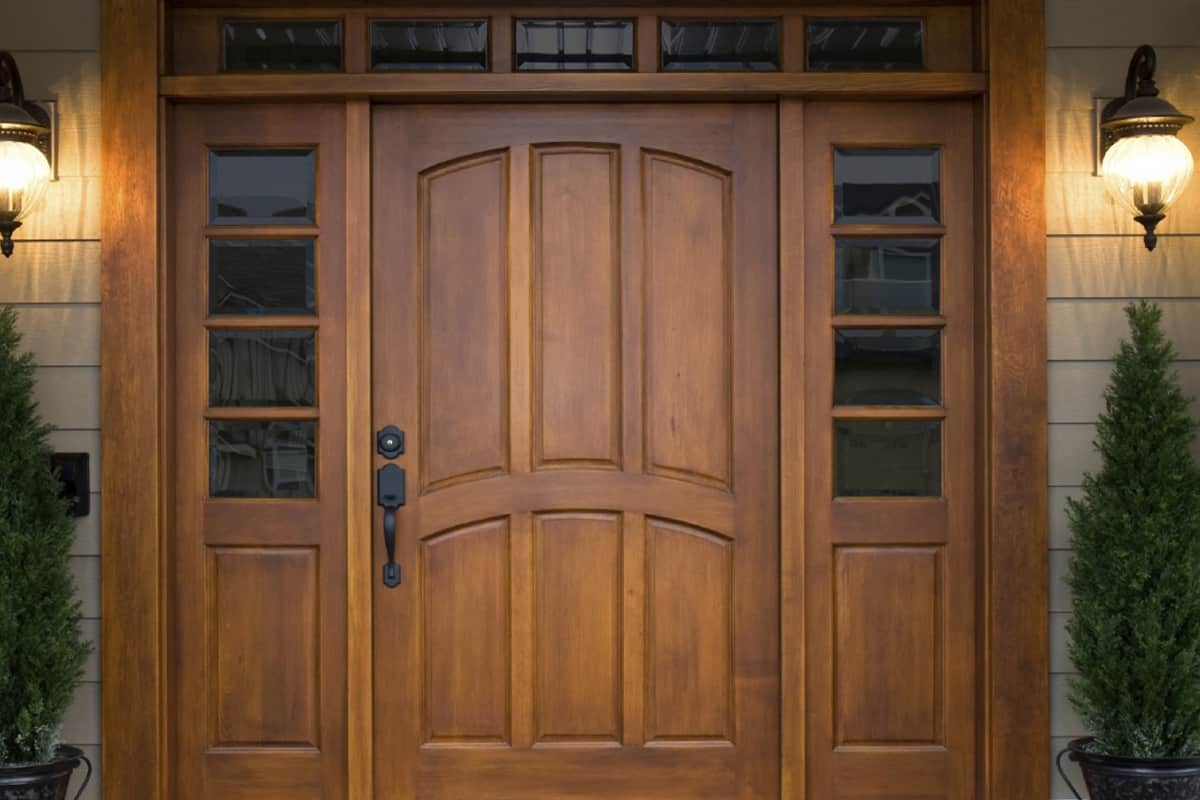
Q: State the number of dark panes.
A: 13